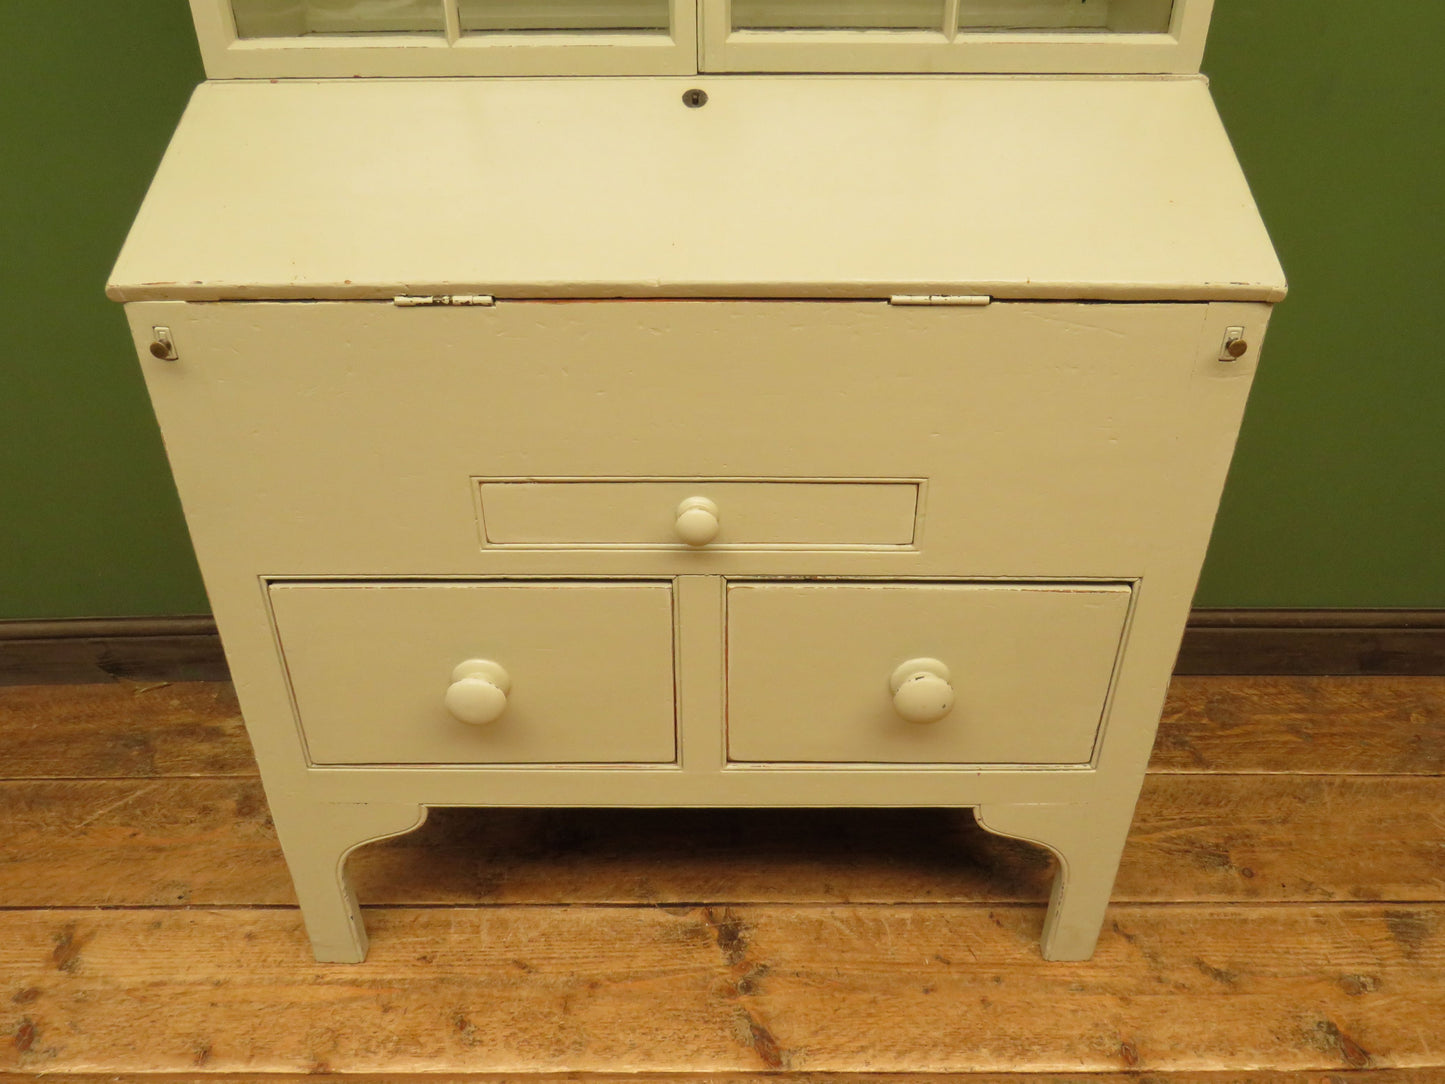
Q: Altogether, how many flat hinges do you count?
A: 2